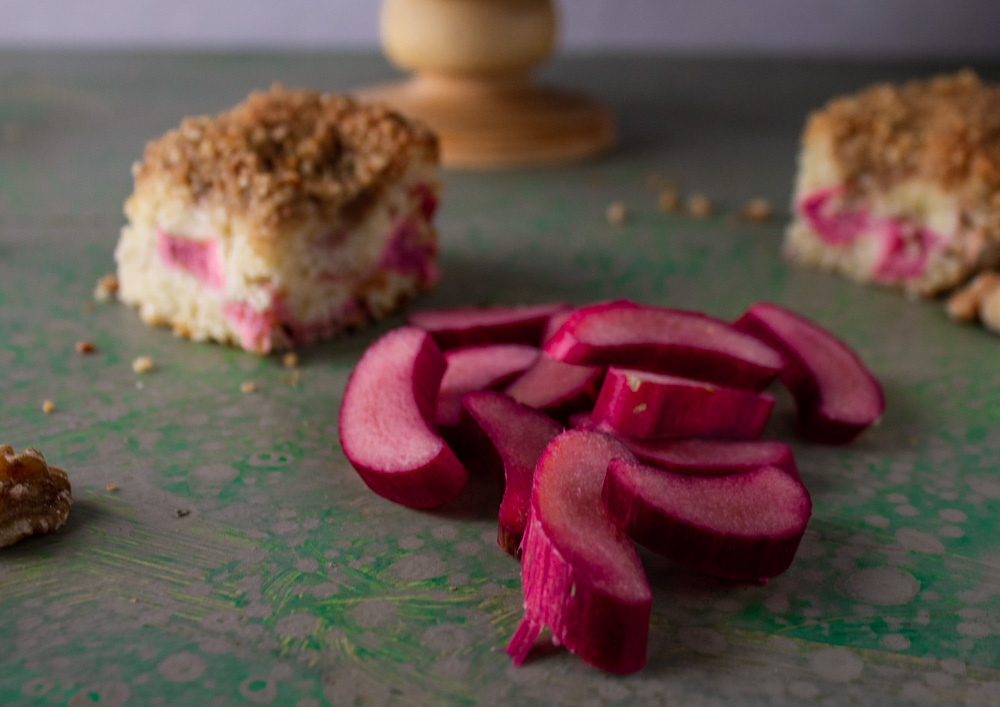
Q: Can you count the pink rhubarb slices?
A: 11